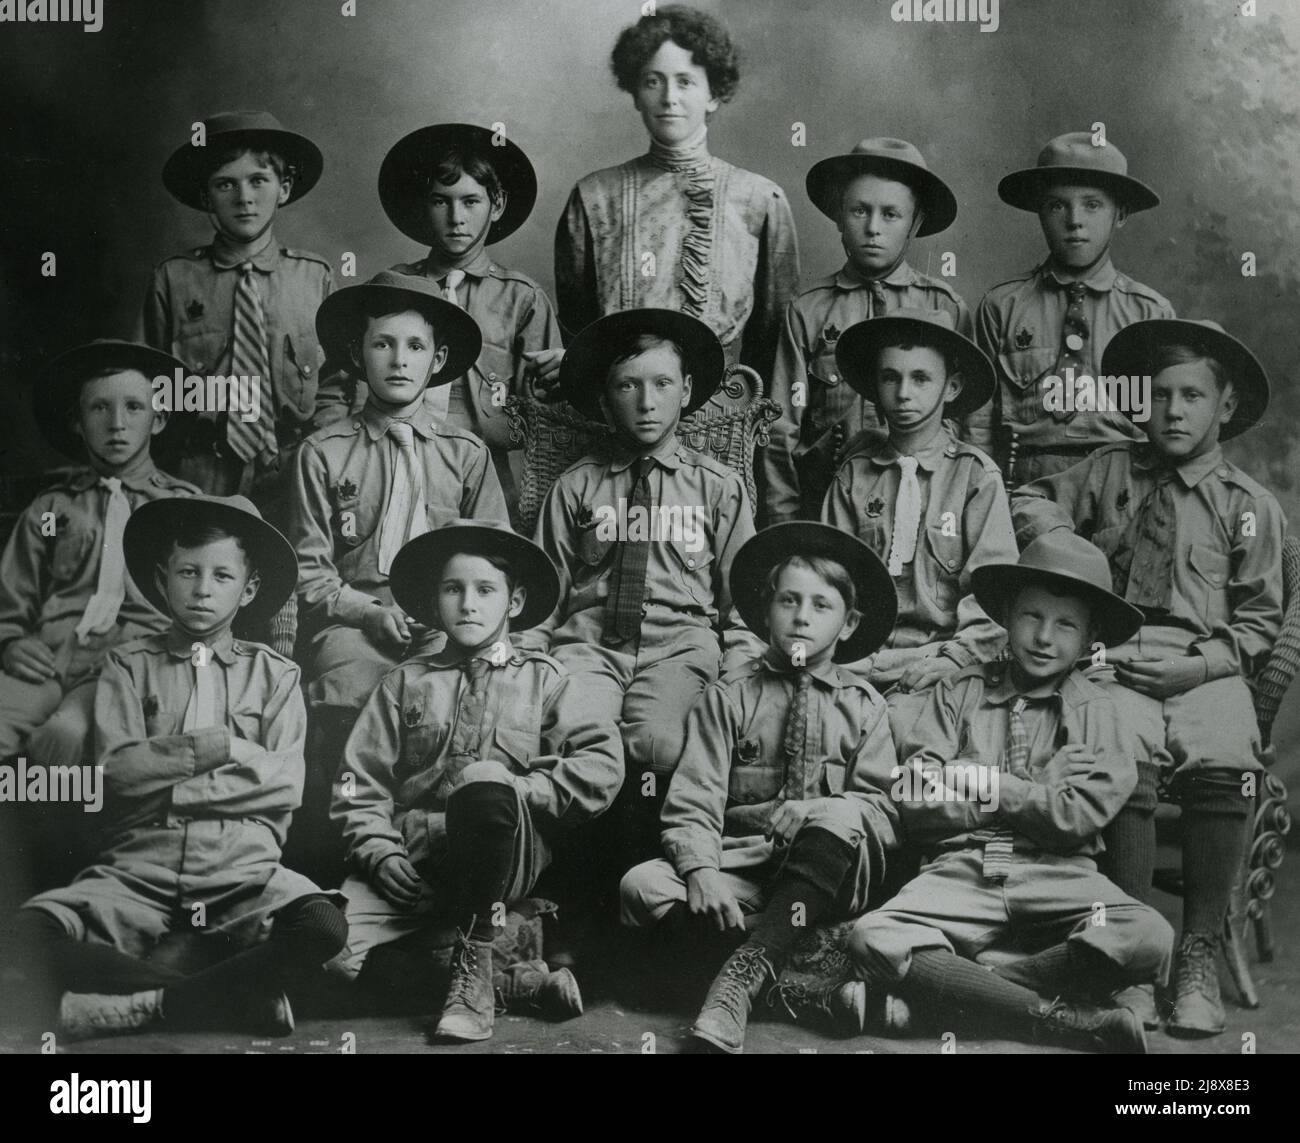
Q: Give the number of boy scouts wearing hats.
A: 13